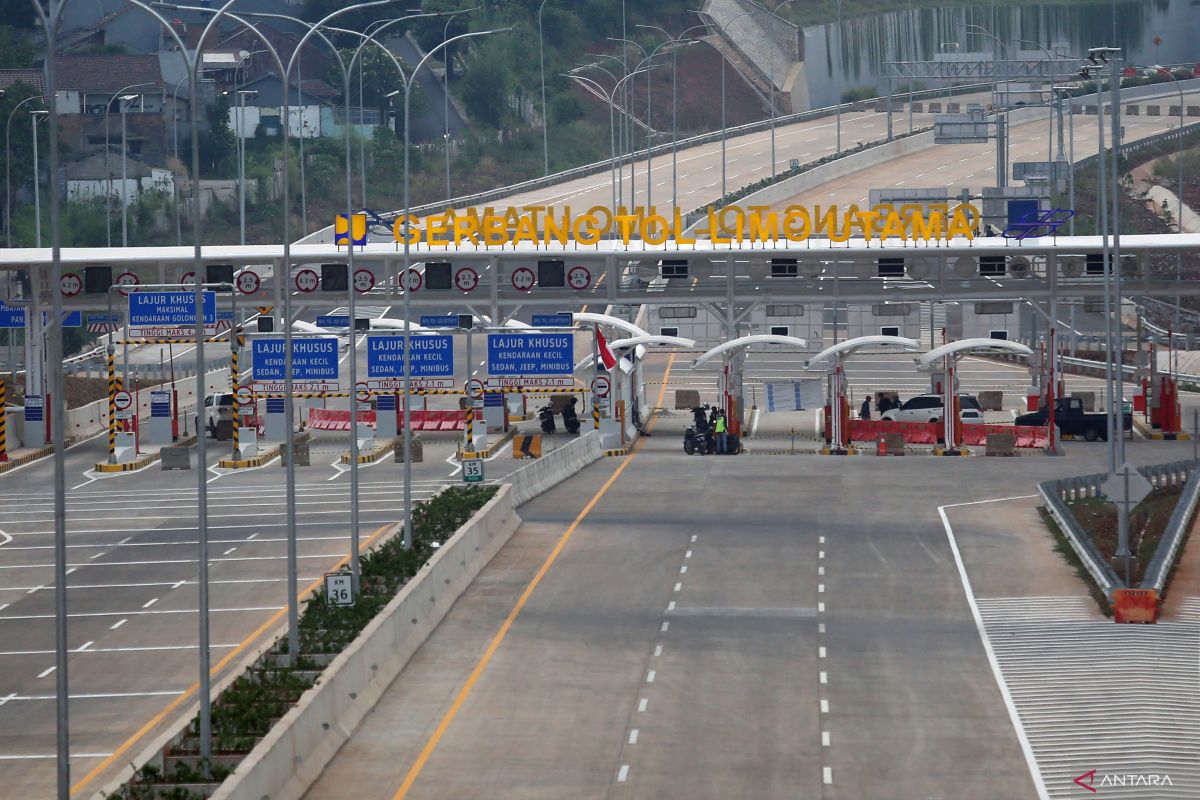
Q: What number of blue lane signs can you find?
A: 4